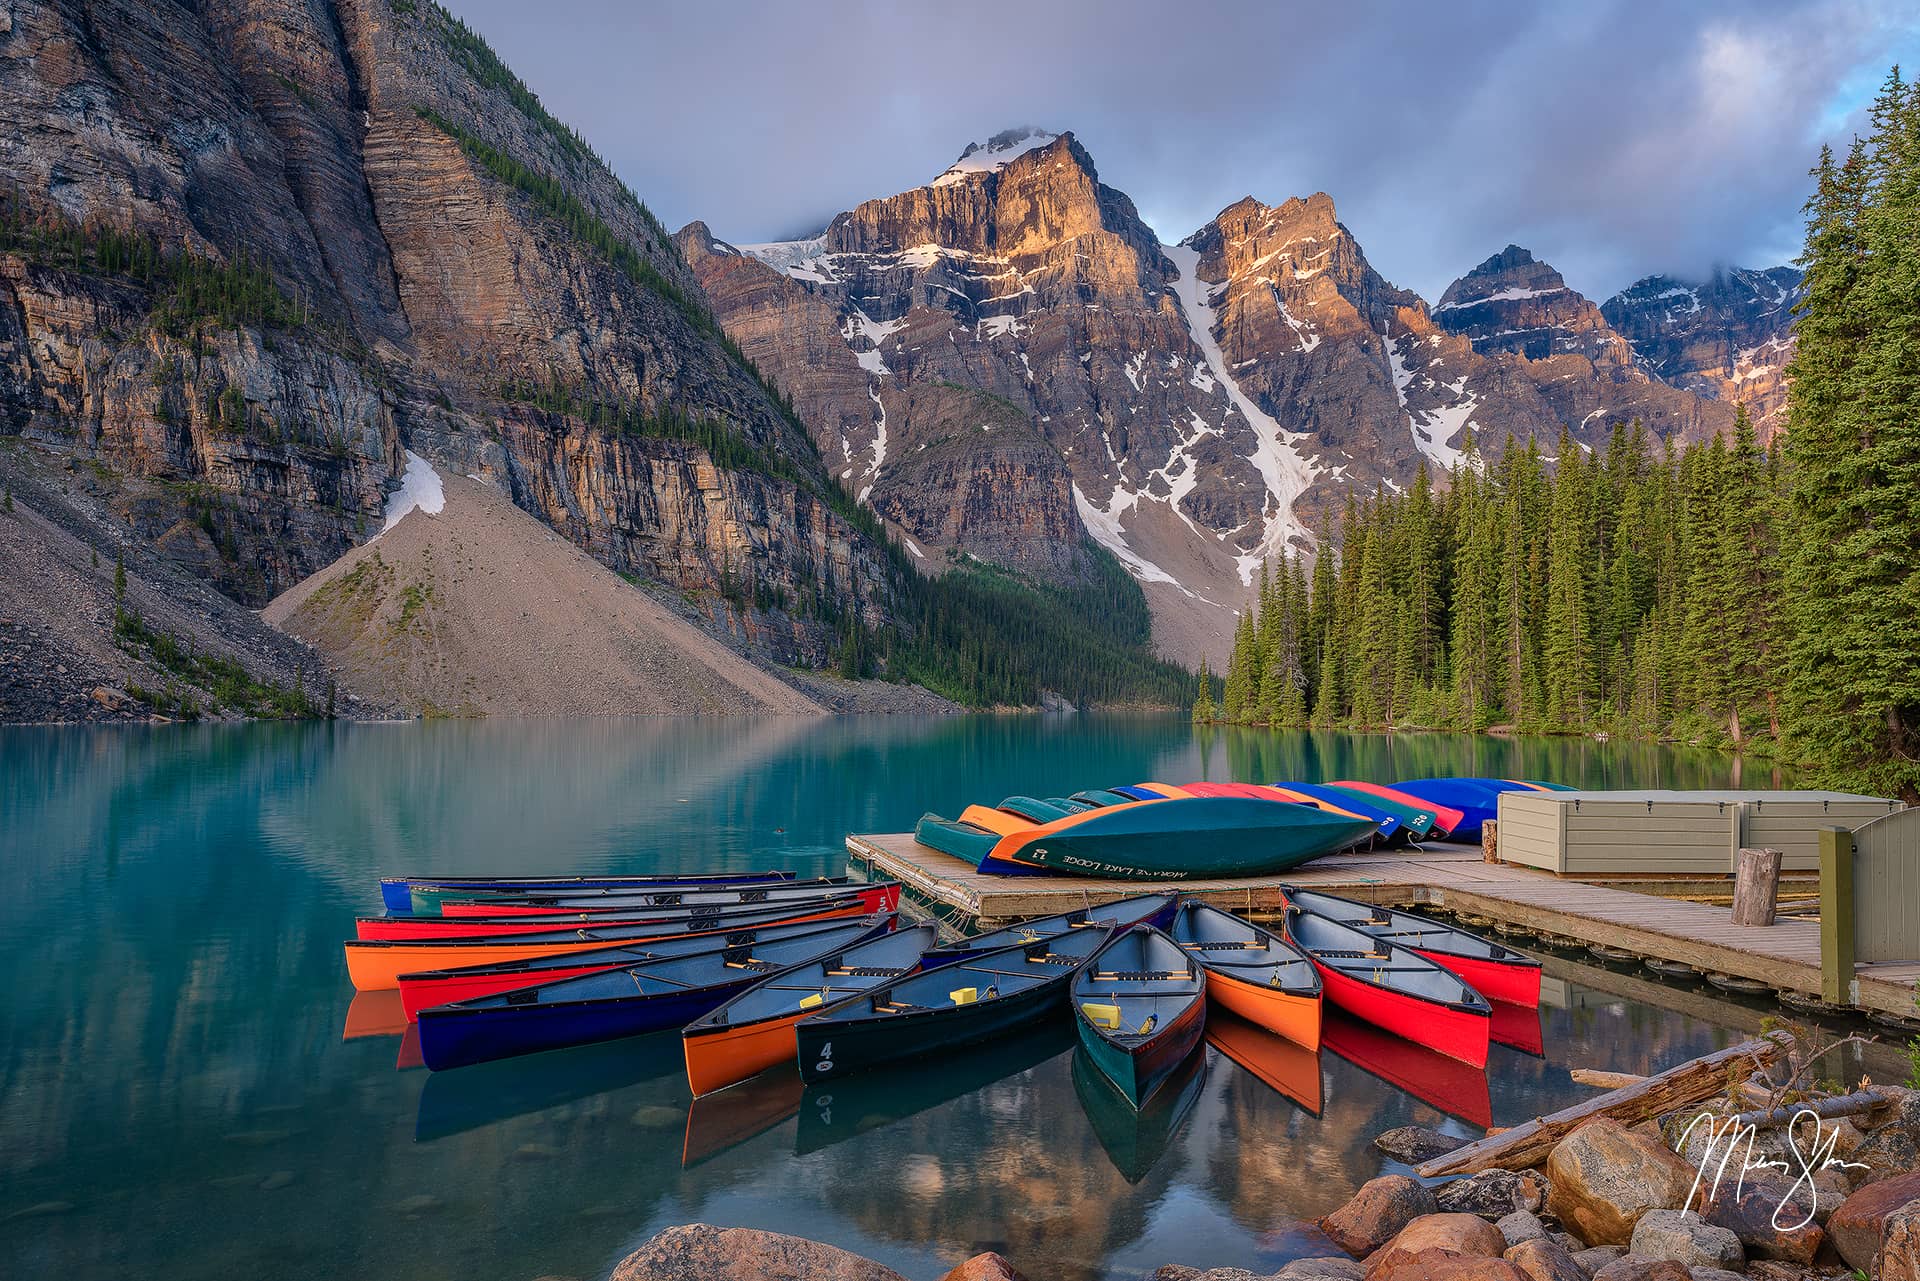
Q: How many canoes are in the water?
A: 14